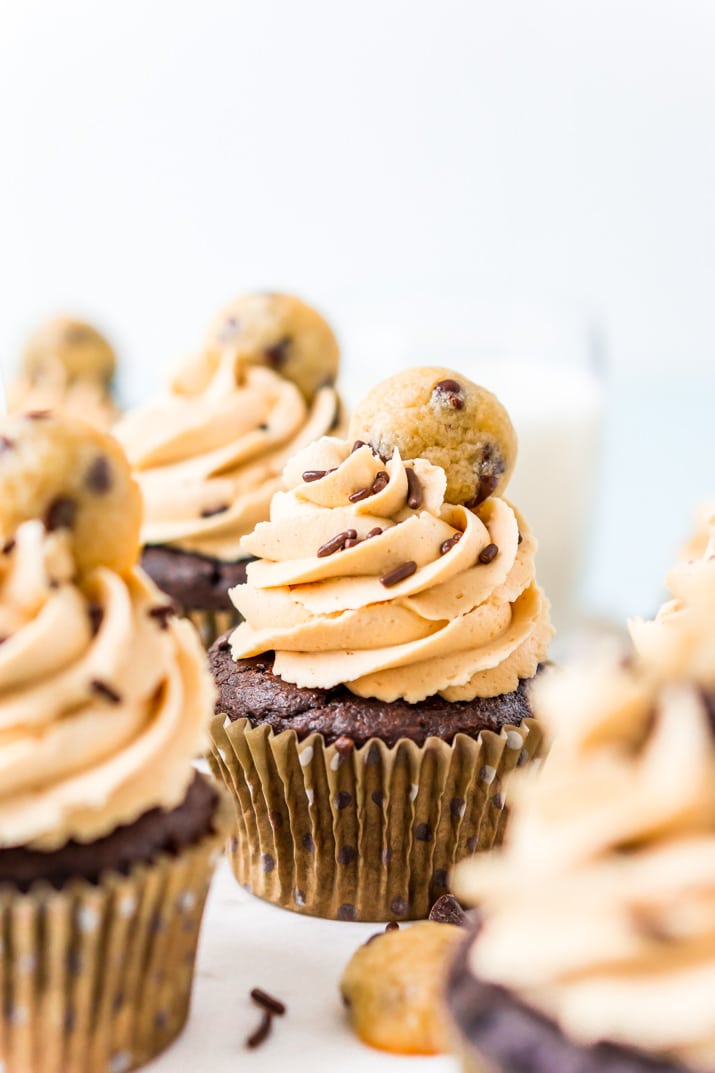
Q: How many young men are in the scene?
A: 0